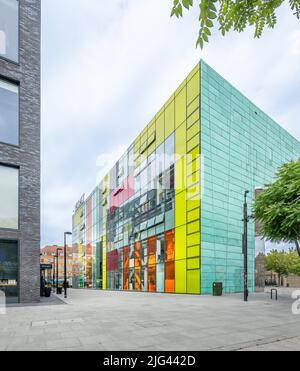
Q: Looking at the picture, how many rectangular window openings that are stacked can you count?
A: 4